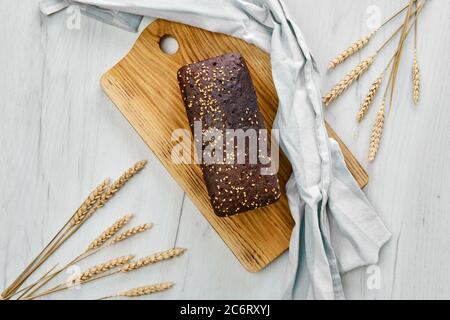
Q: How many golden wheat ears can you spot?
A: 12